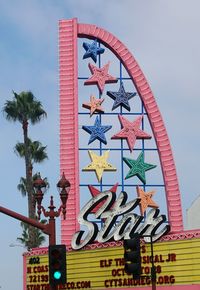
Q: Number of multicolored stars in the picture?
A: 10